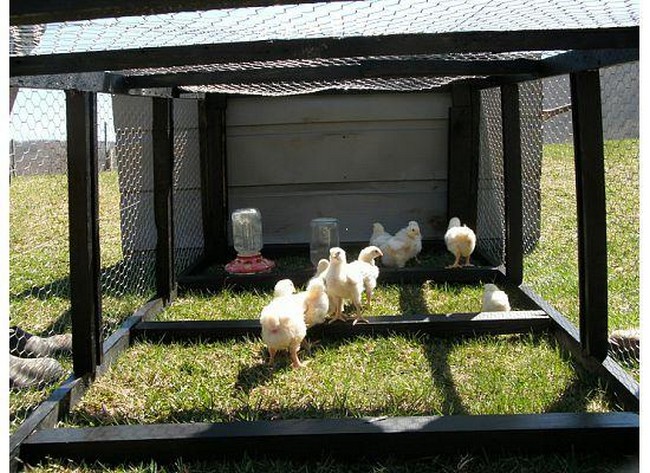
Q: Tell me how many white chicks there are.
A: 9